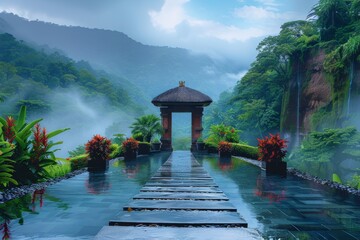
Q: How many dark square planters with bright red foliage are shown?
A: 4